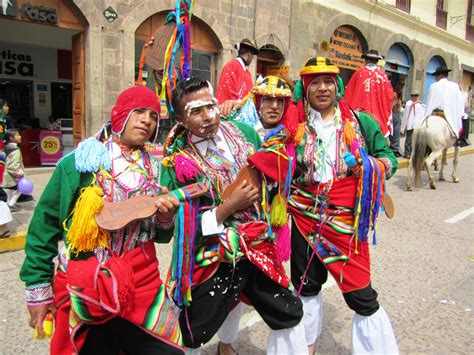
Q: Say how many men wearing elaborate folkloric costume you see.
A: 4